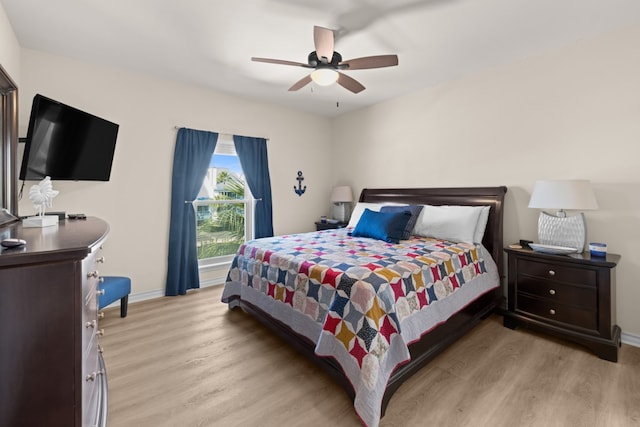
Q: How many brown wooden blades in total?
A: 5